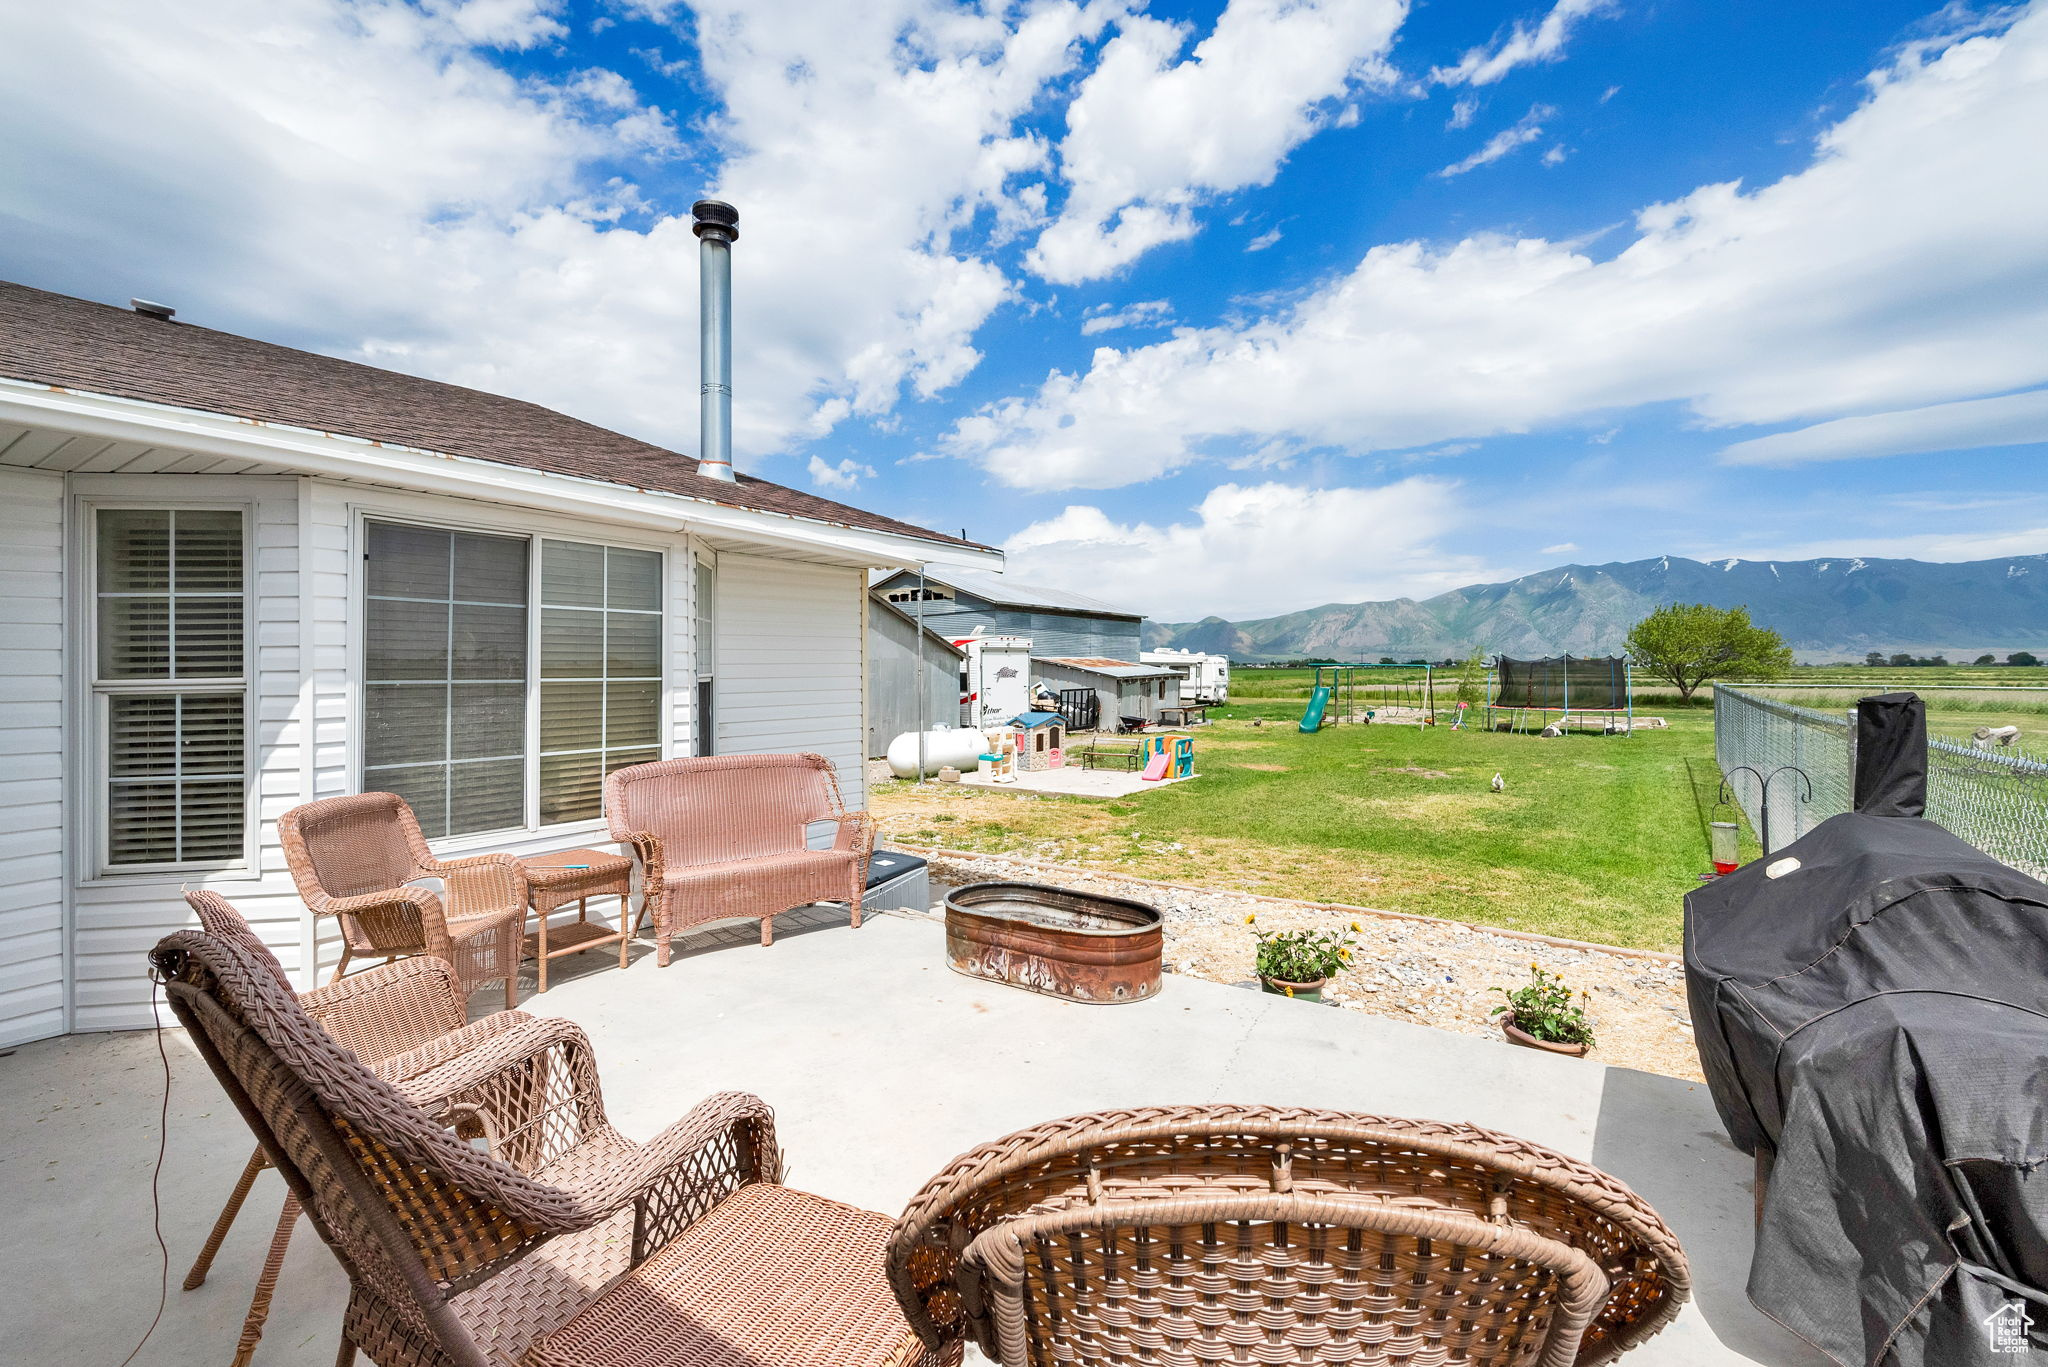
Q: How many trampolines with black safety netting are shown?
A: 1